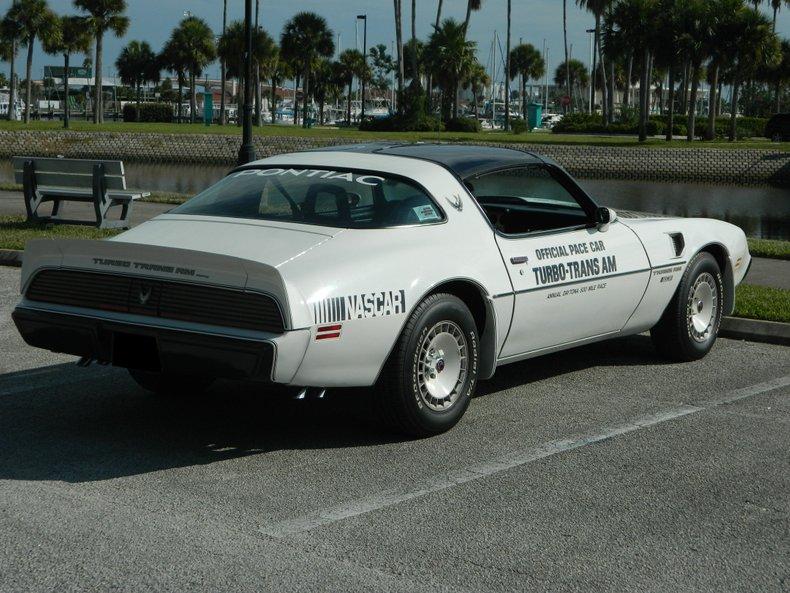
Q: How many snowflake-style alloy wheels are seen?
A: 2